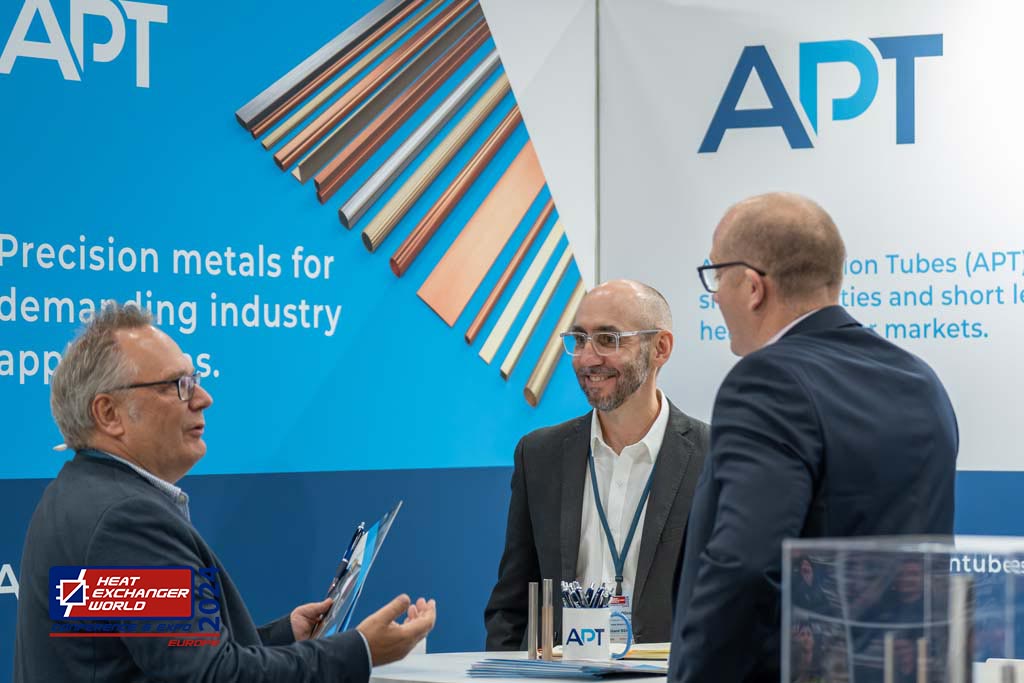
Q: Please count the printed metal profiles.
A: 14